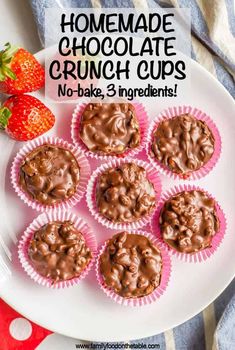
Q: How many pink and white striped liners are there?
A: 7